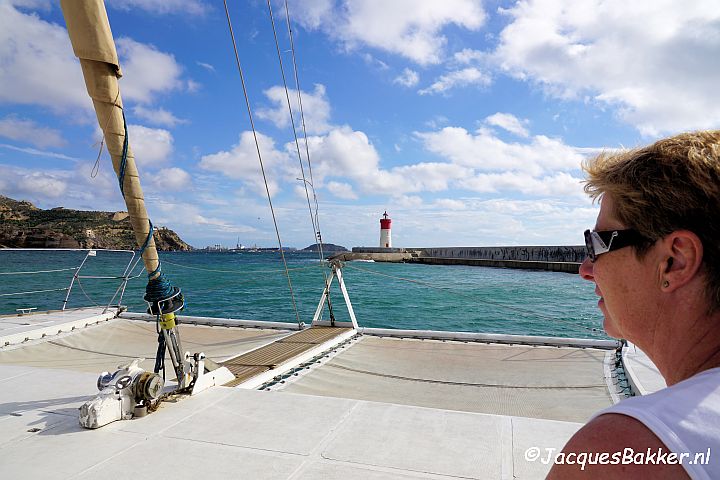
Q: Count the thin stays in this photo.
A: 3